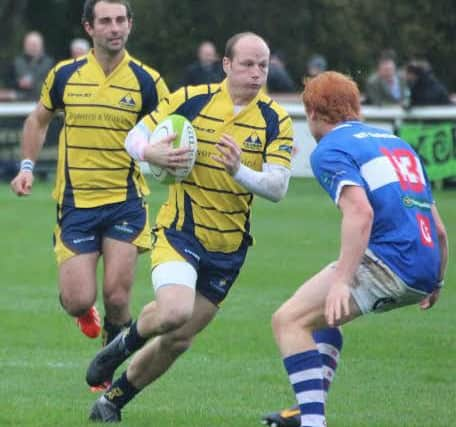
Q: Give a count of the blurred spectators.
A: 7